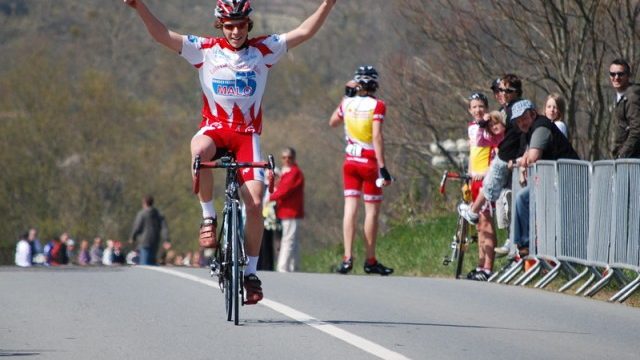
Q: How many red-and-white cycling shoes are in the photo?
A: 2